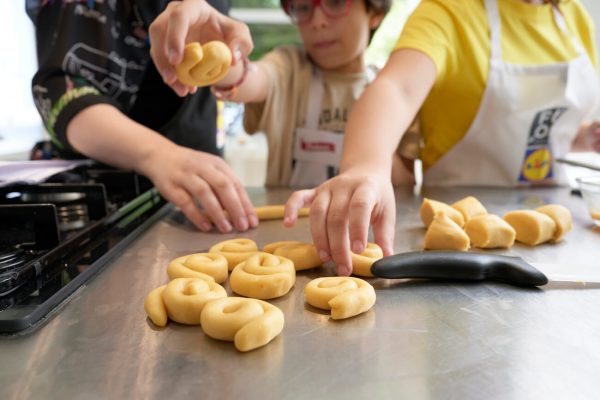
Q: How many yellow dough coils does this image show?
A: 9